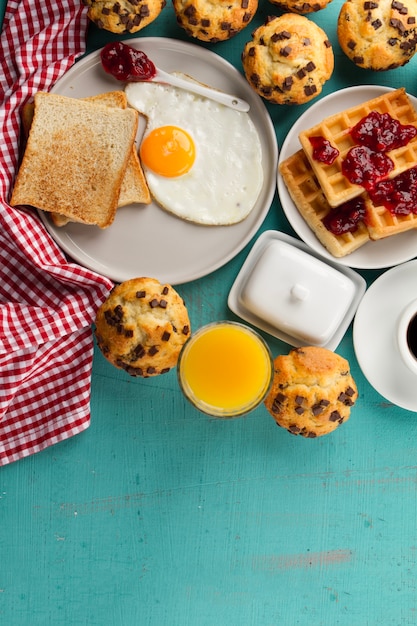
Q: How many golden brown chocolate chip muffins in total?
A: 7